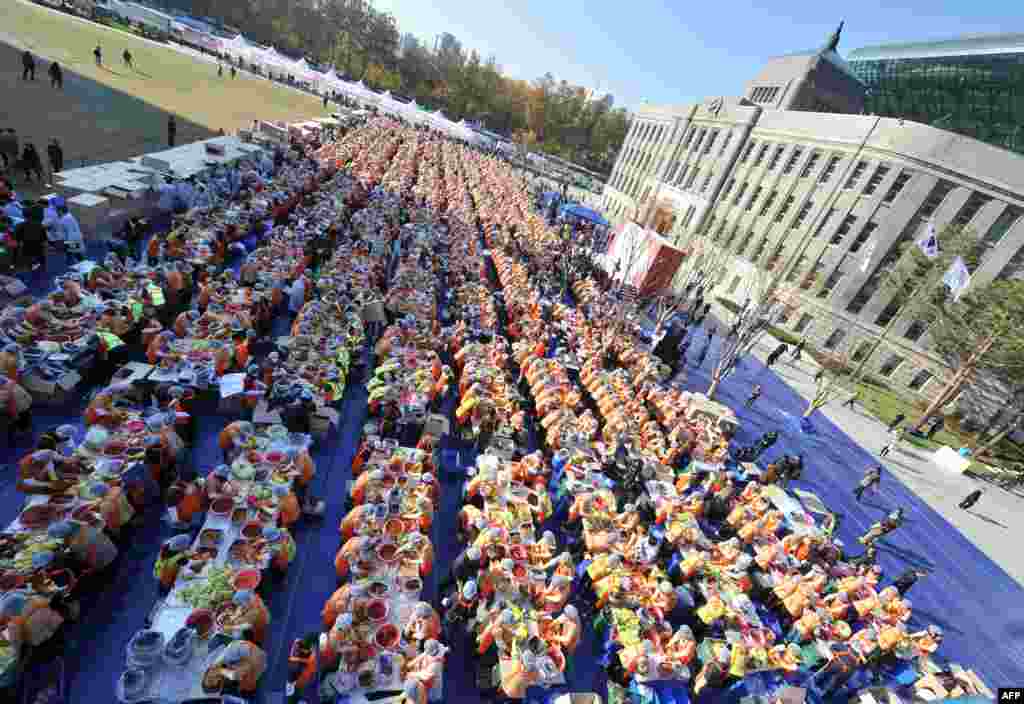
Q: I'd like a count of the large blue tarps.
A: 1